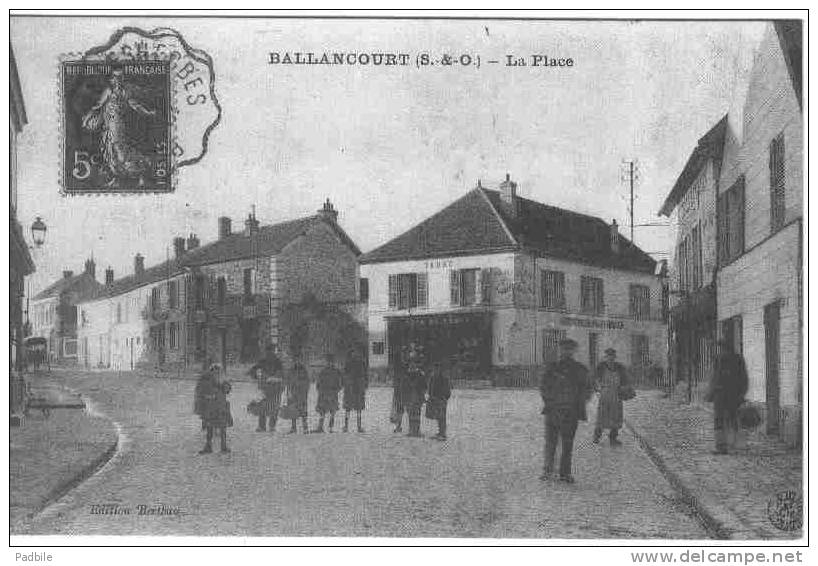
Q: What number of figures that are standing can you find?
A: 11